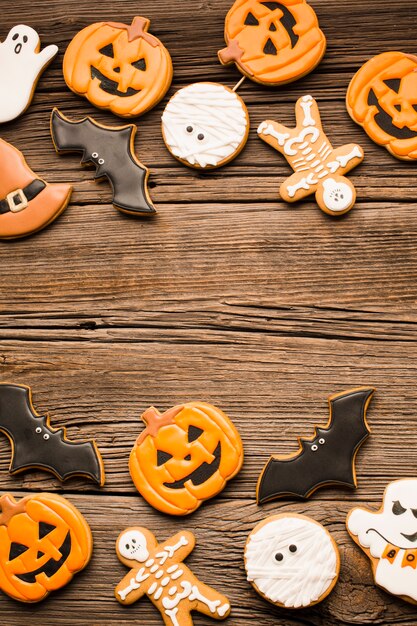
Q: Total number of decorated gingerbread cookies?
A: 15